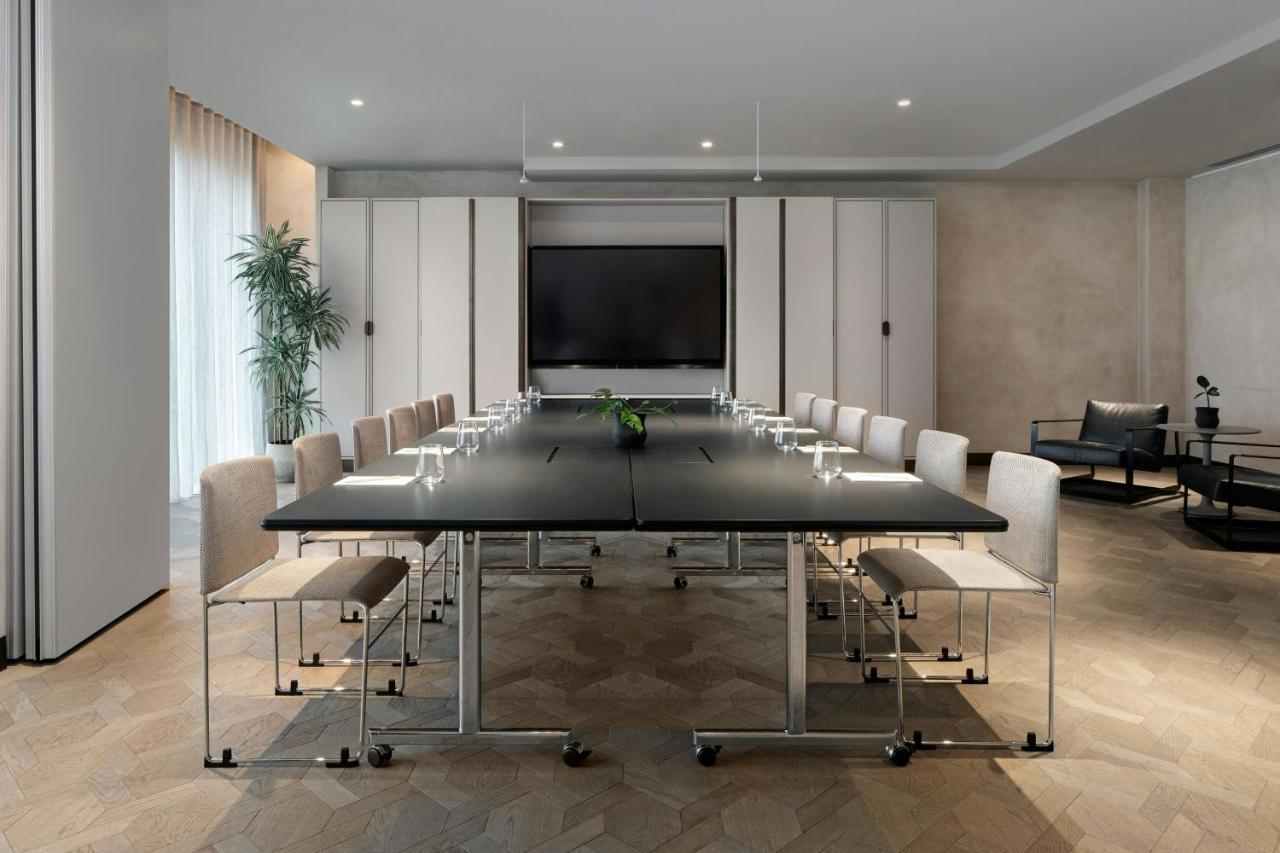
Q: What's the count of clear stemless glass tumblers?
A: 12